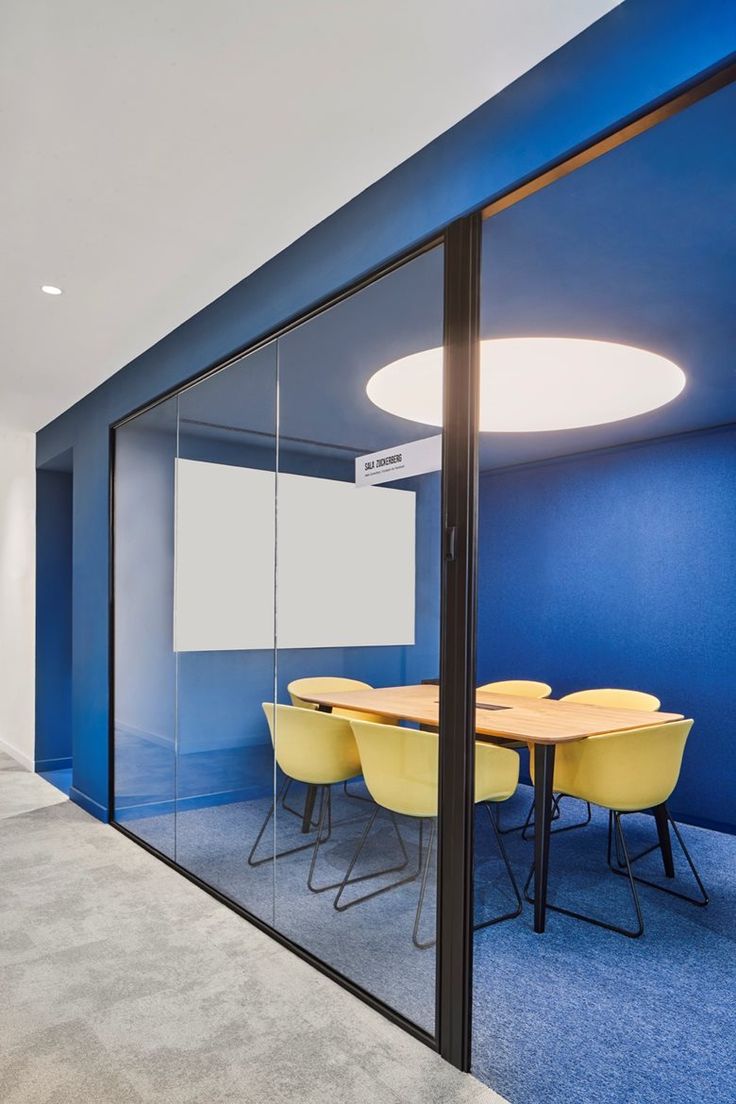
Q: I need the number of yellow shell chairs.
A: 6